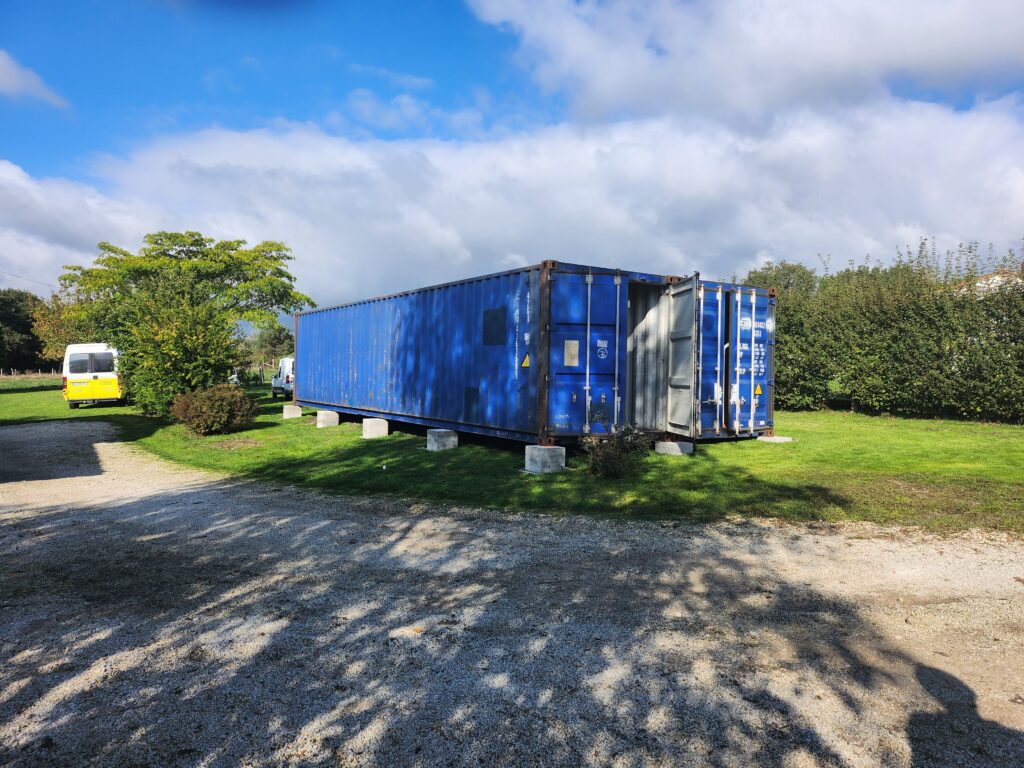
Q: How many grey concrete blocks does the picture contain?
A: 7